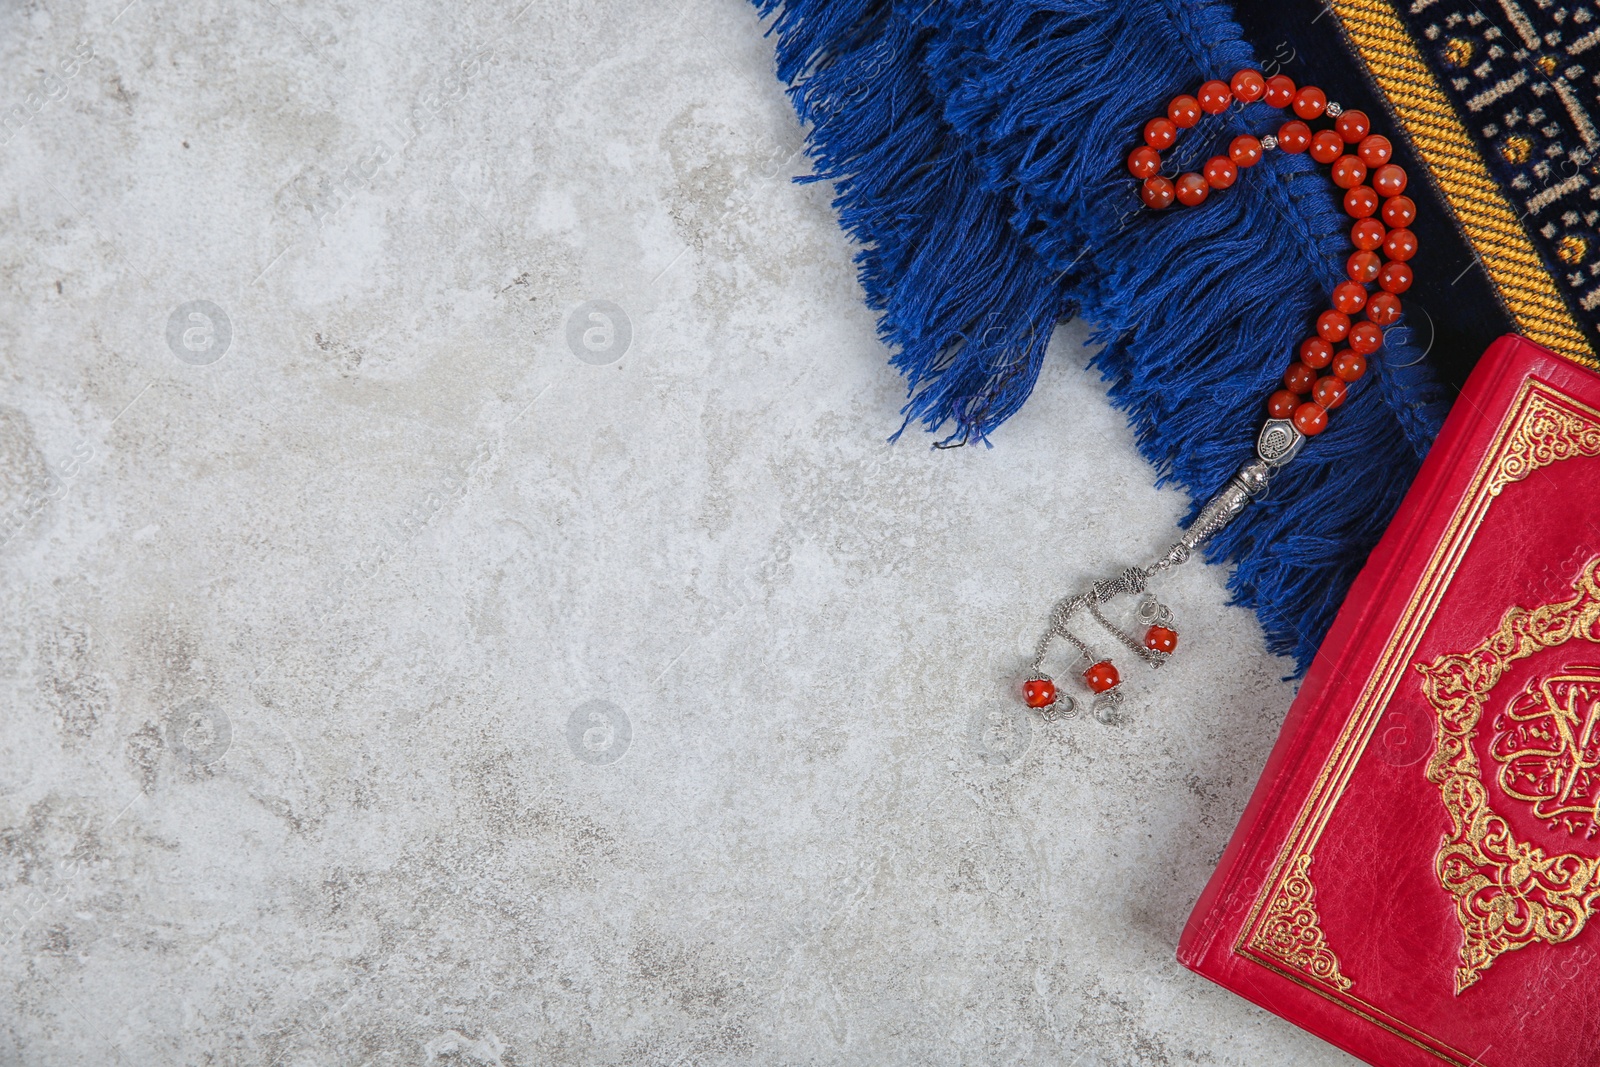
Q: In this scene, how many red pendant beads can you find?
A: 3